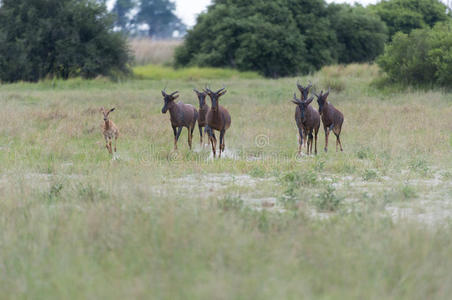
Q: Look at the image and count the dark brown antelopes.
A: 6